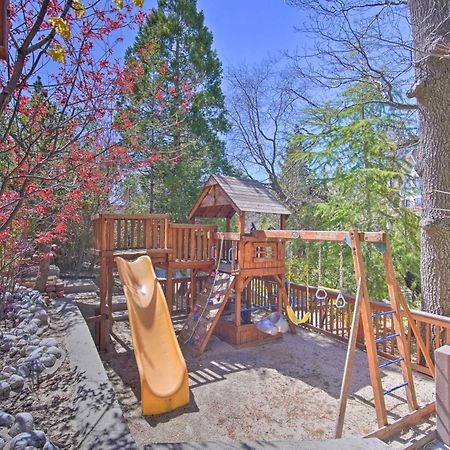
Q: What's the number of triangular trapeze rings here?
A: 2